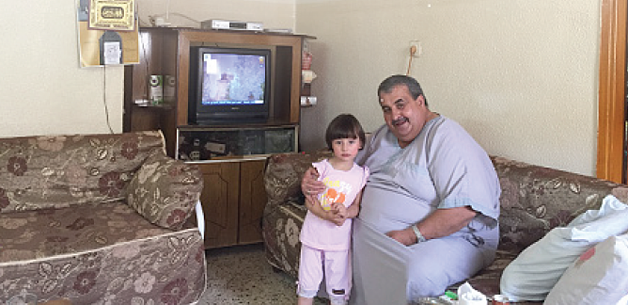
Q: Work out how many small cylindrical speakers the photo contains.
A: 2